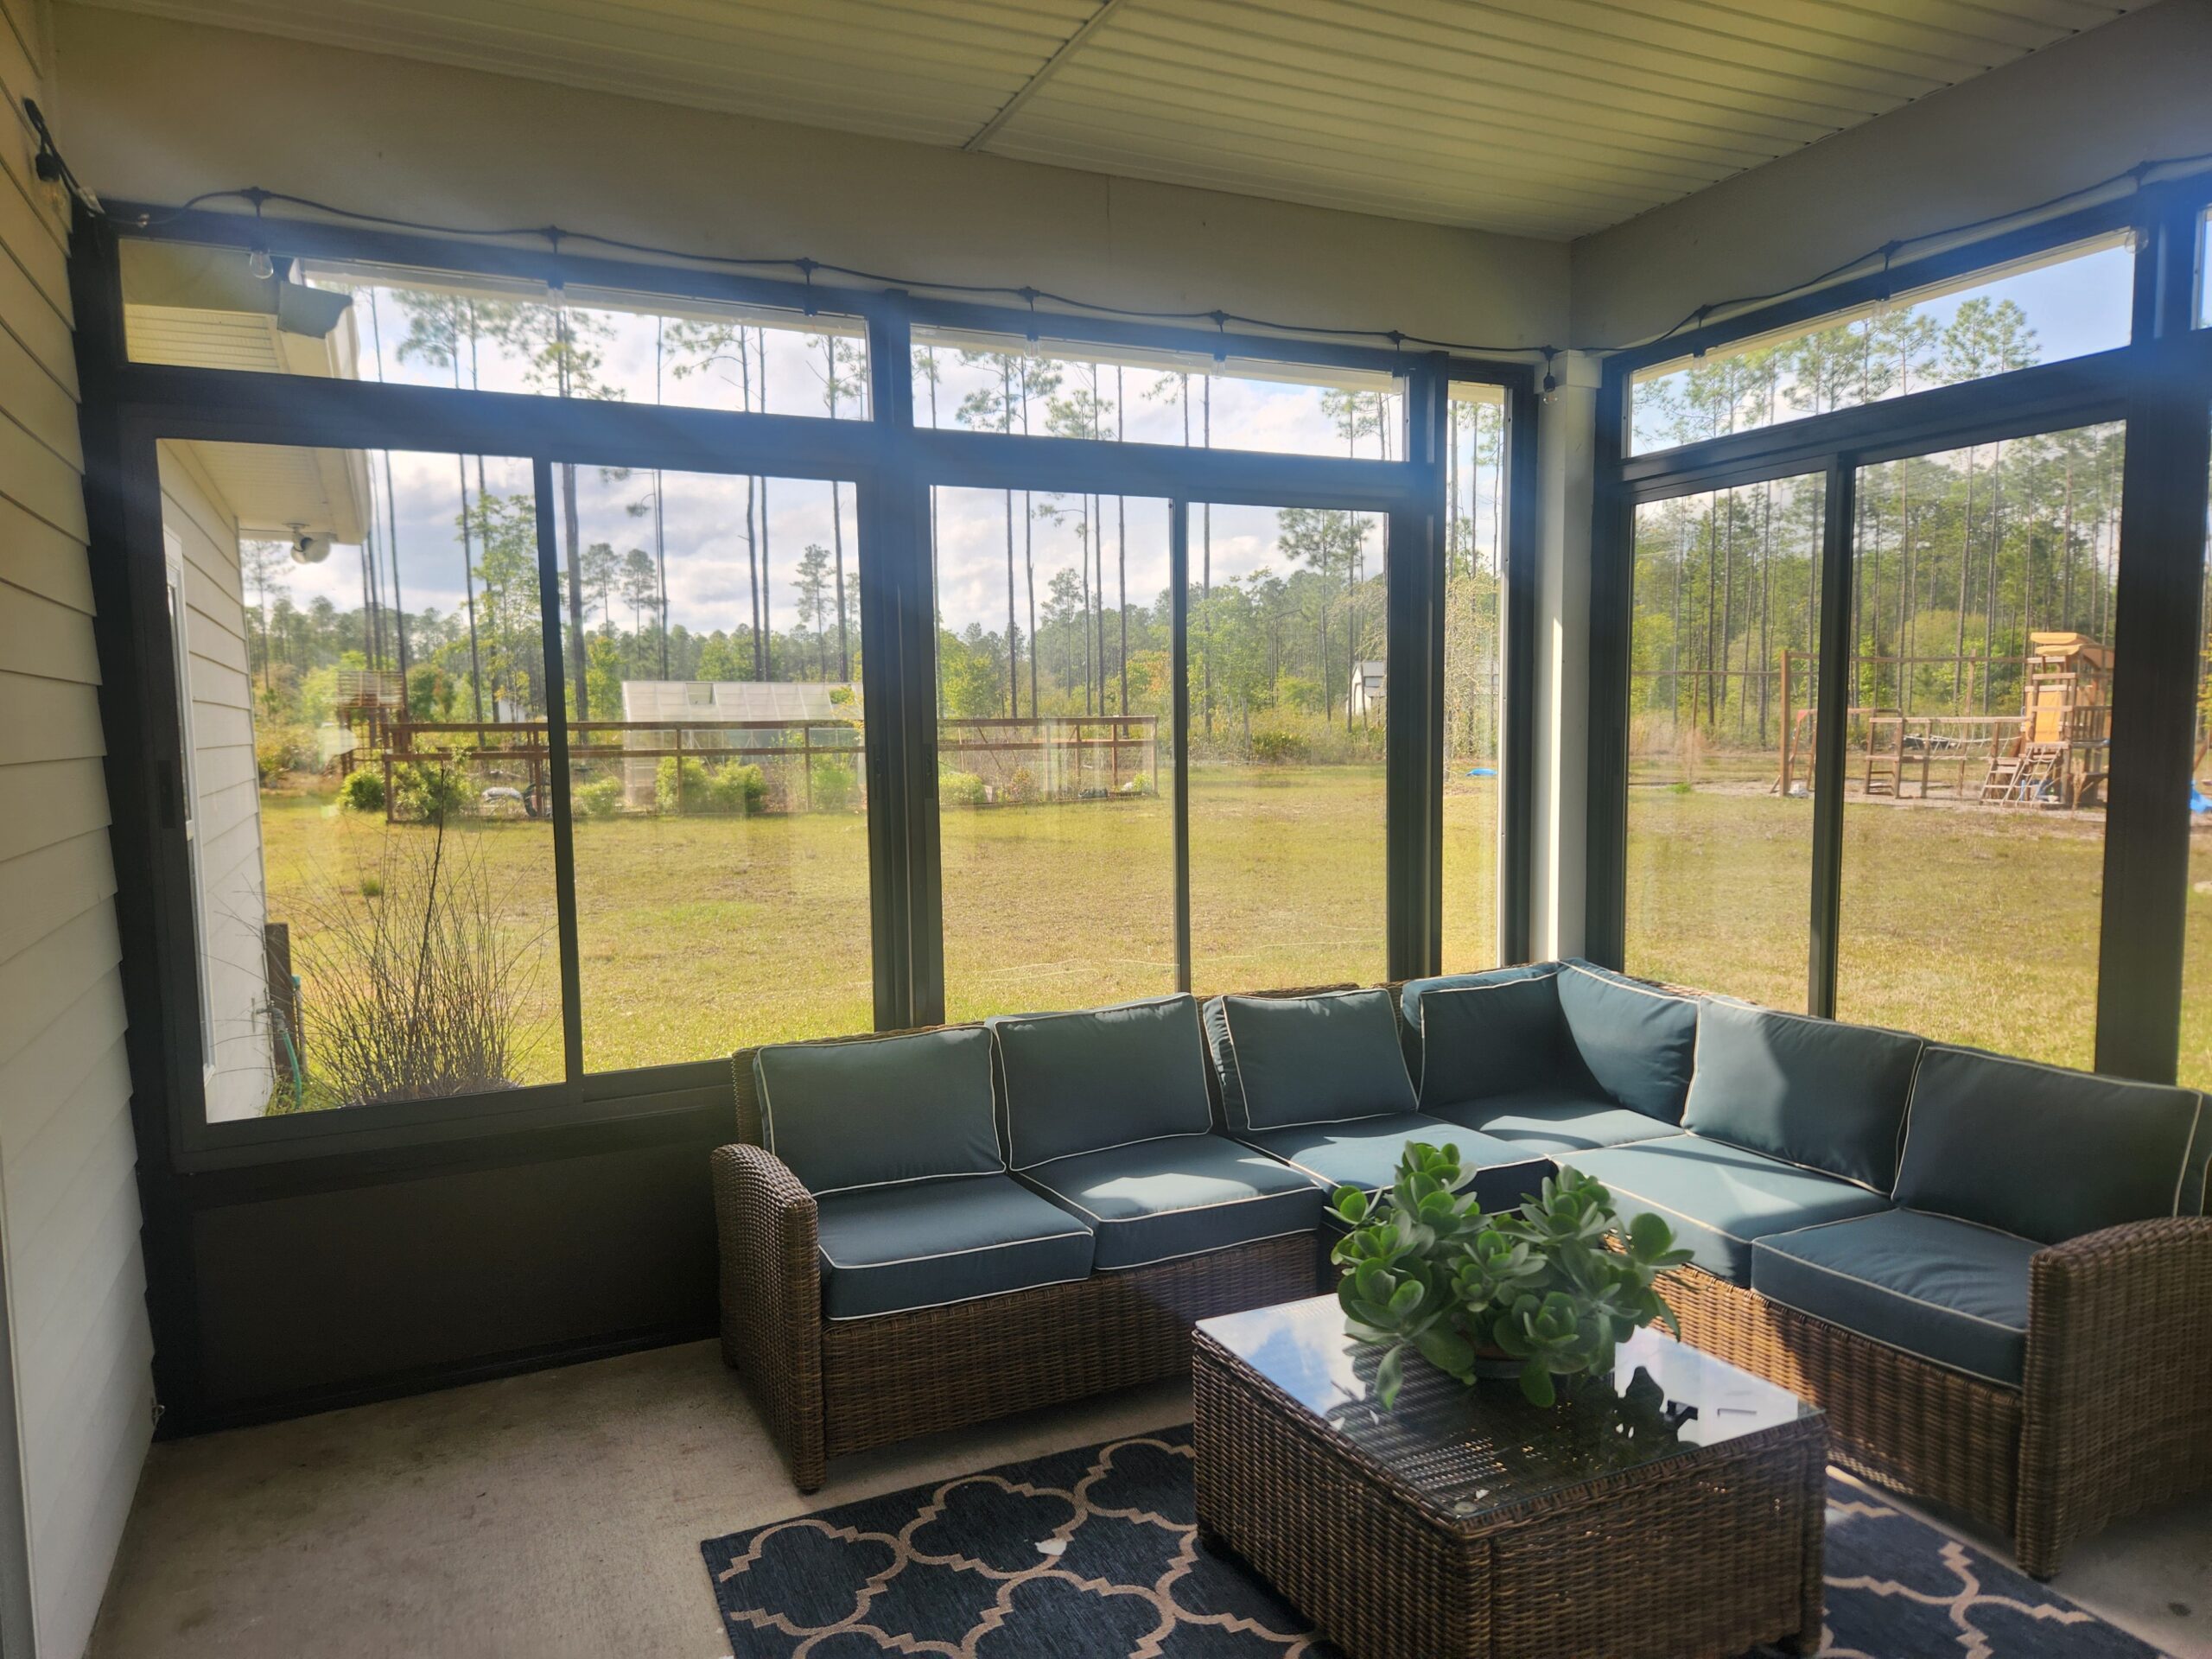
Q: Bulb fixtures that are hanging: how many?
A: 11